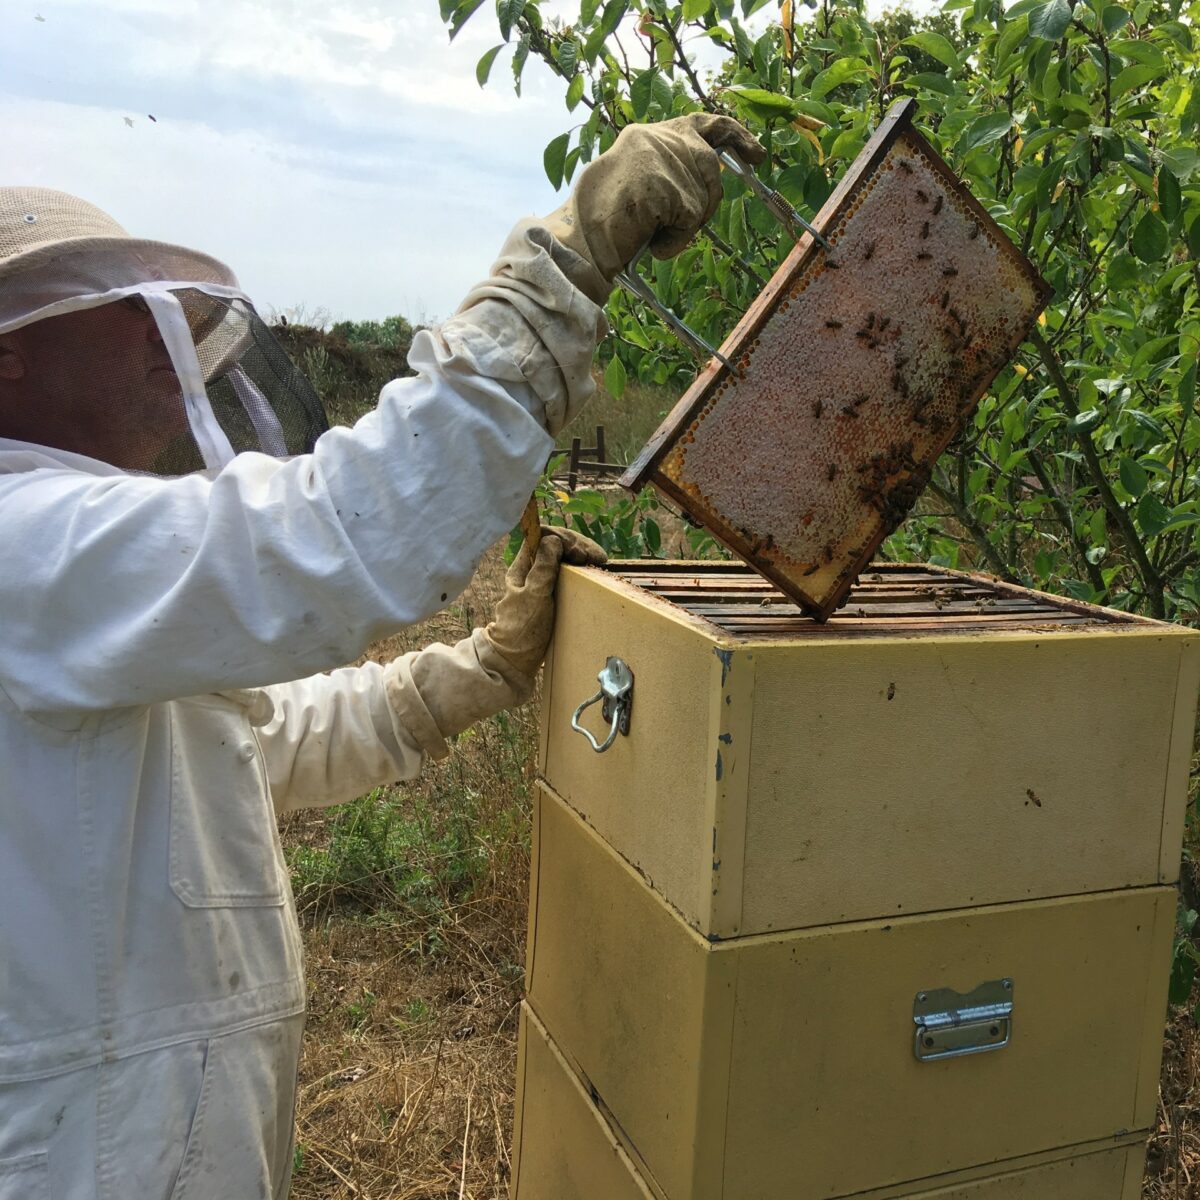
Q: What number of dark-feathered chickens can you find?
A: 0